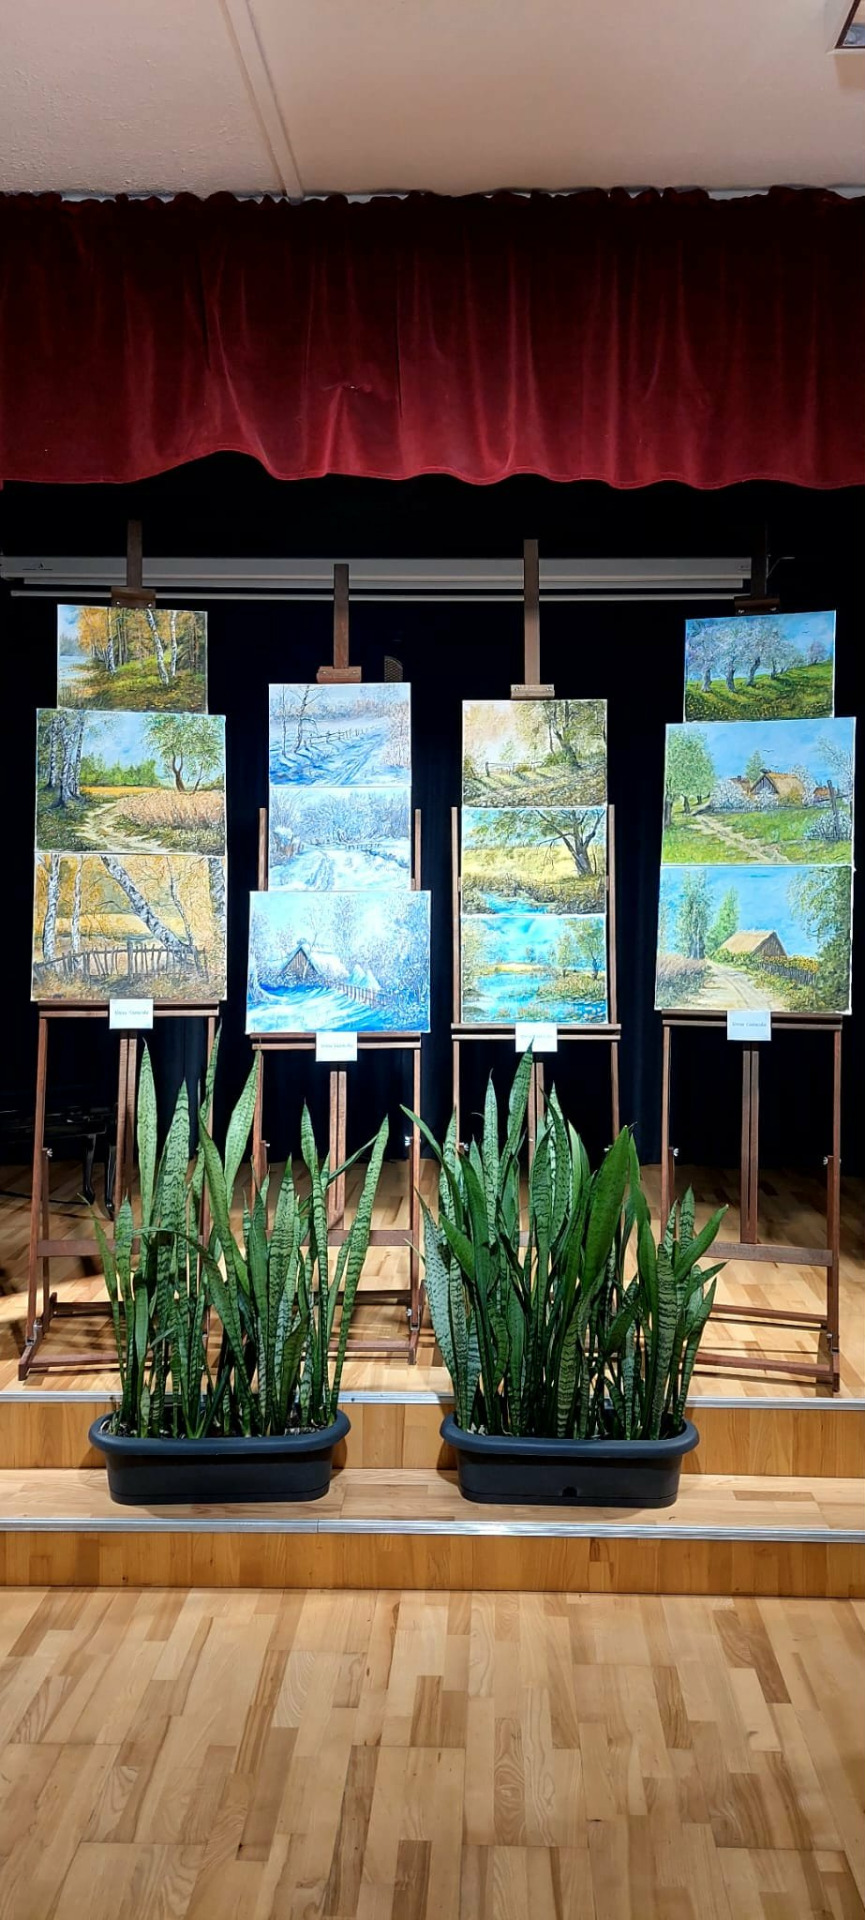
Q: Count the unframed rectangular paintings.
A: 12